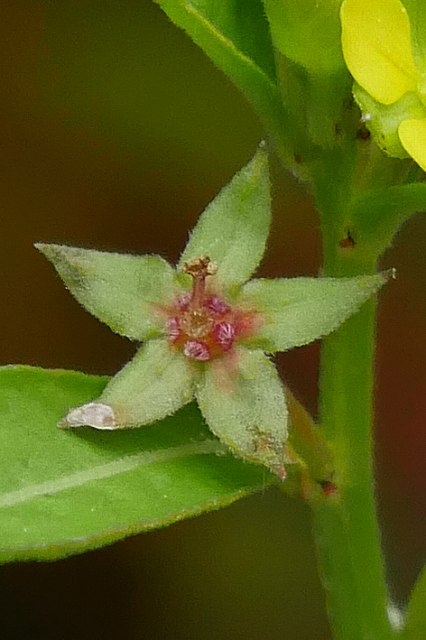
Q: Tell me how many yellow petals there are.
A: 2